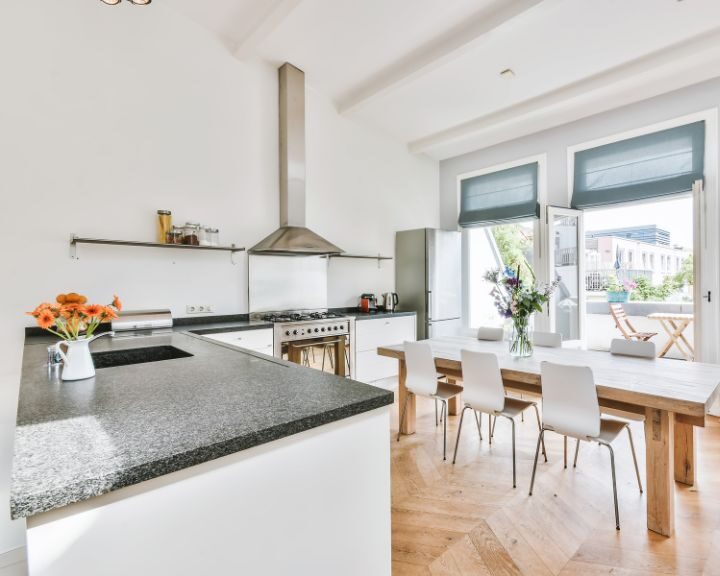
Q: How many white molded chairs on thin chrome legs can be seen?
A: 6